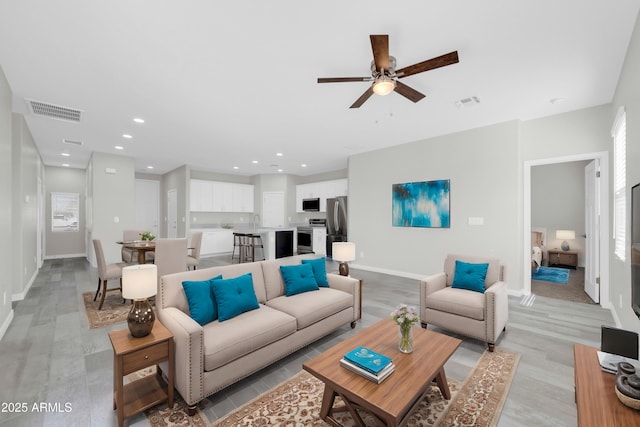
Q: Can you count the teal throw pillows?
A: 5